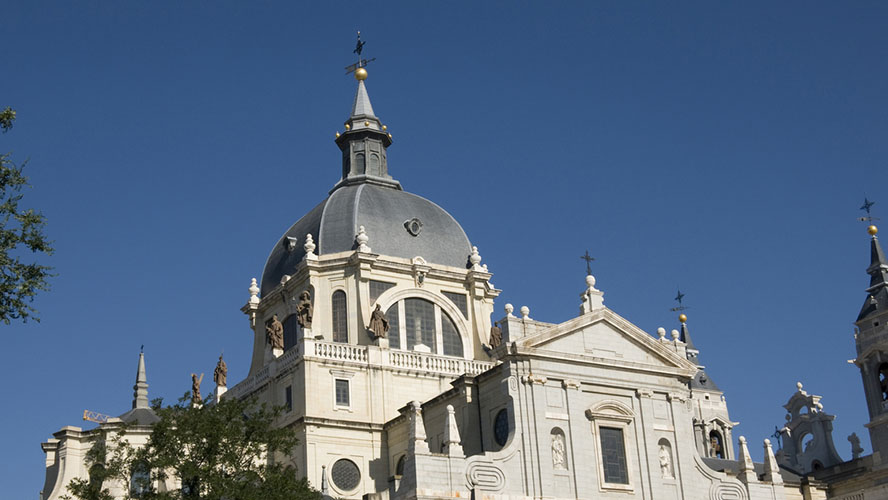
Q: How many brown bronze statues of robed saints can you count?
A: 6